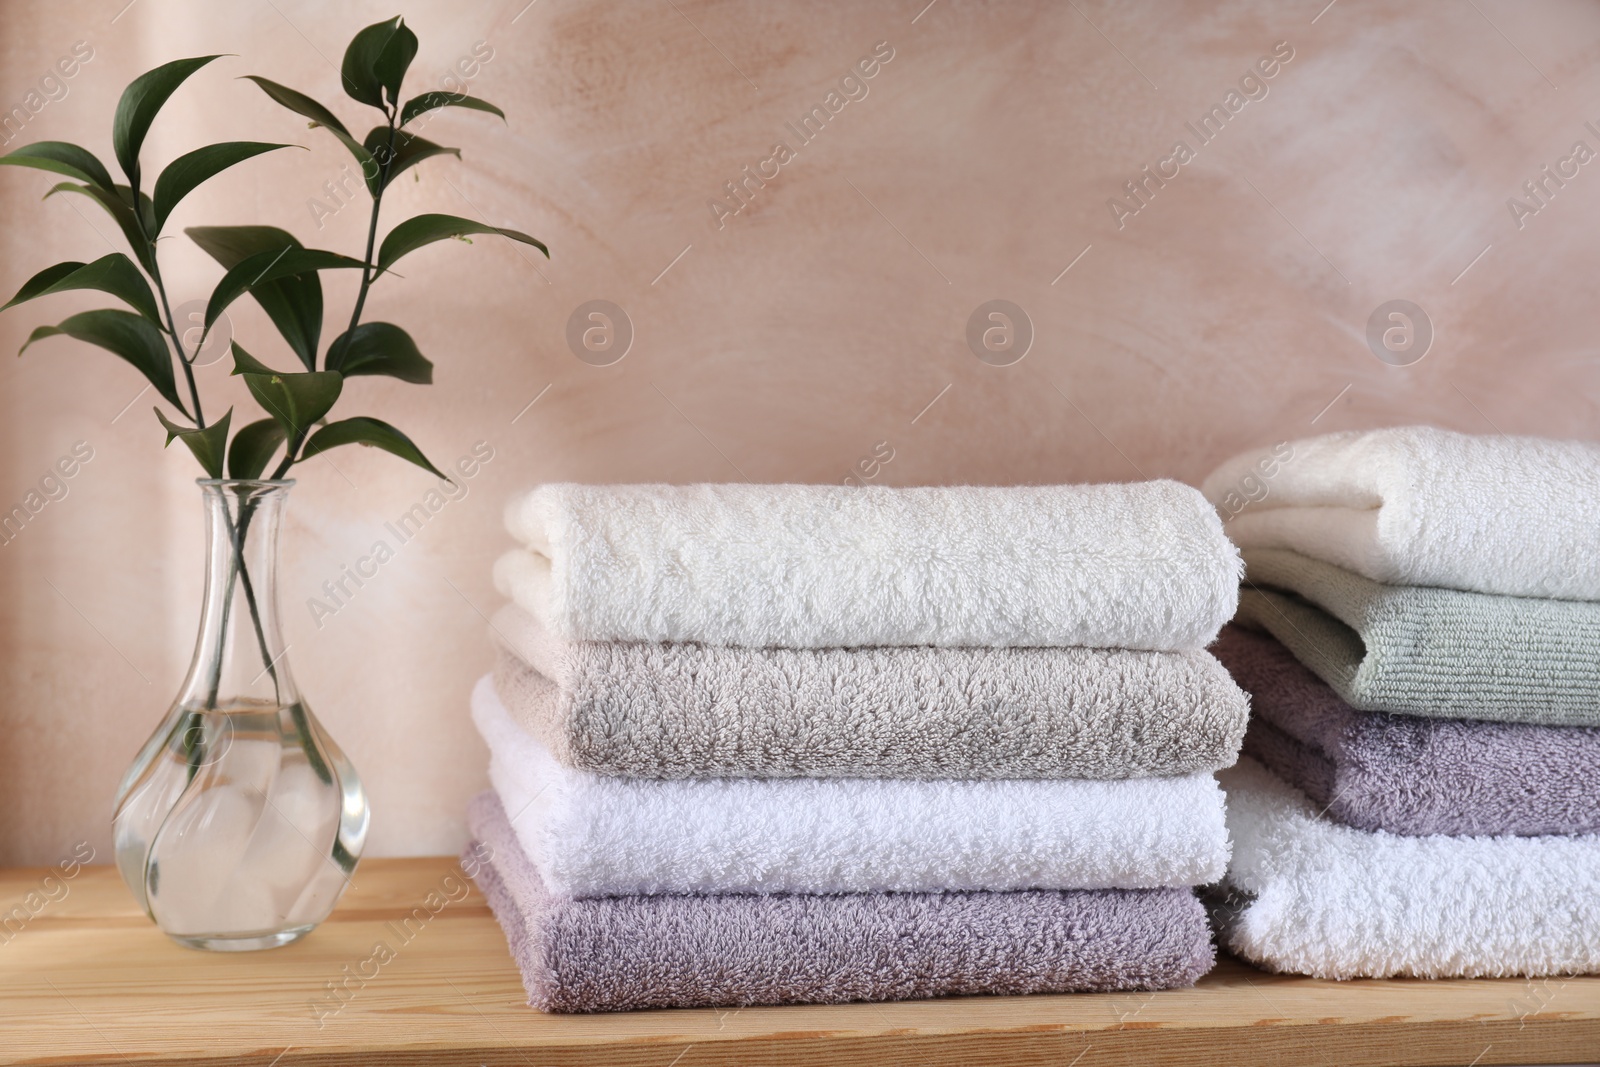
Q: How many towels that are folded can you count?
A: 8